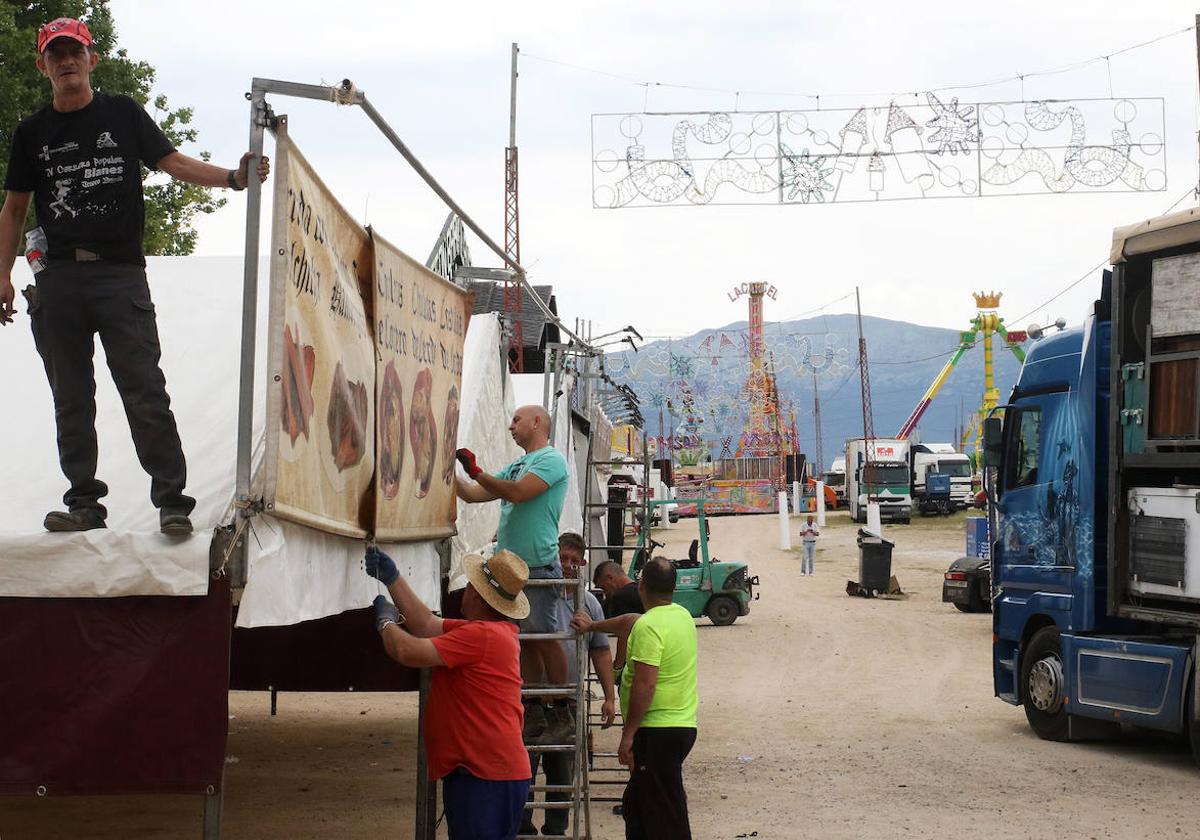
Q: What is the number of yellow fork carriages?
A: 0